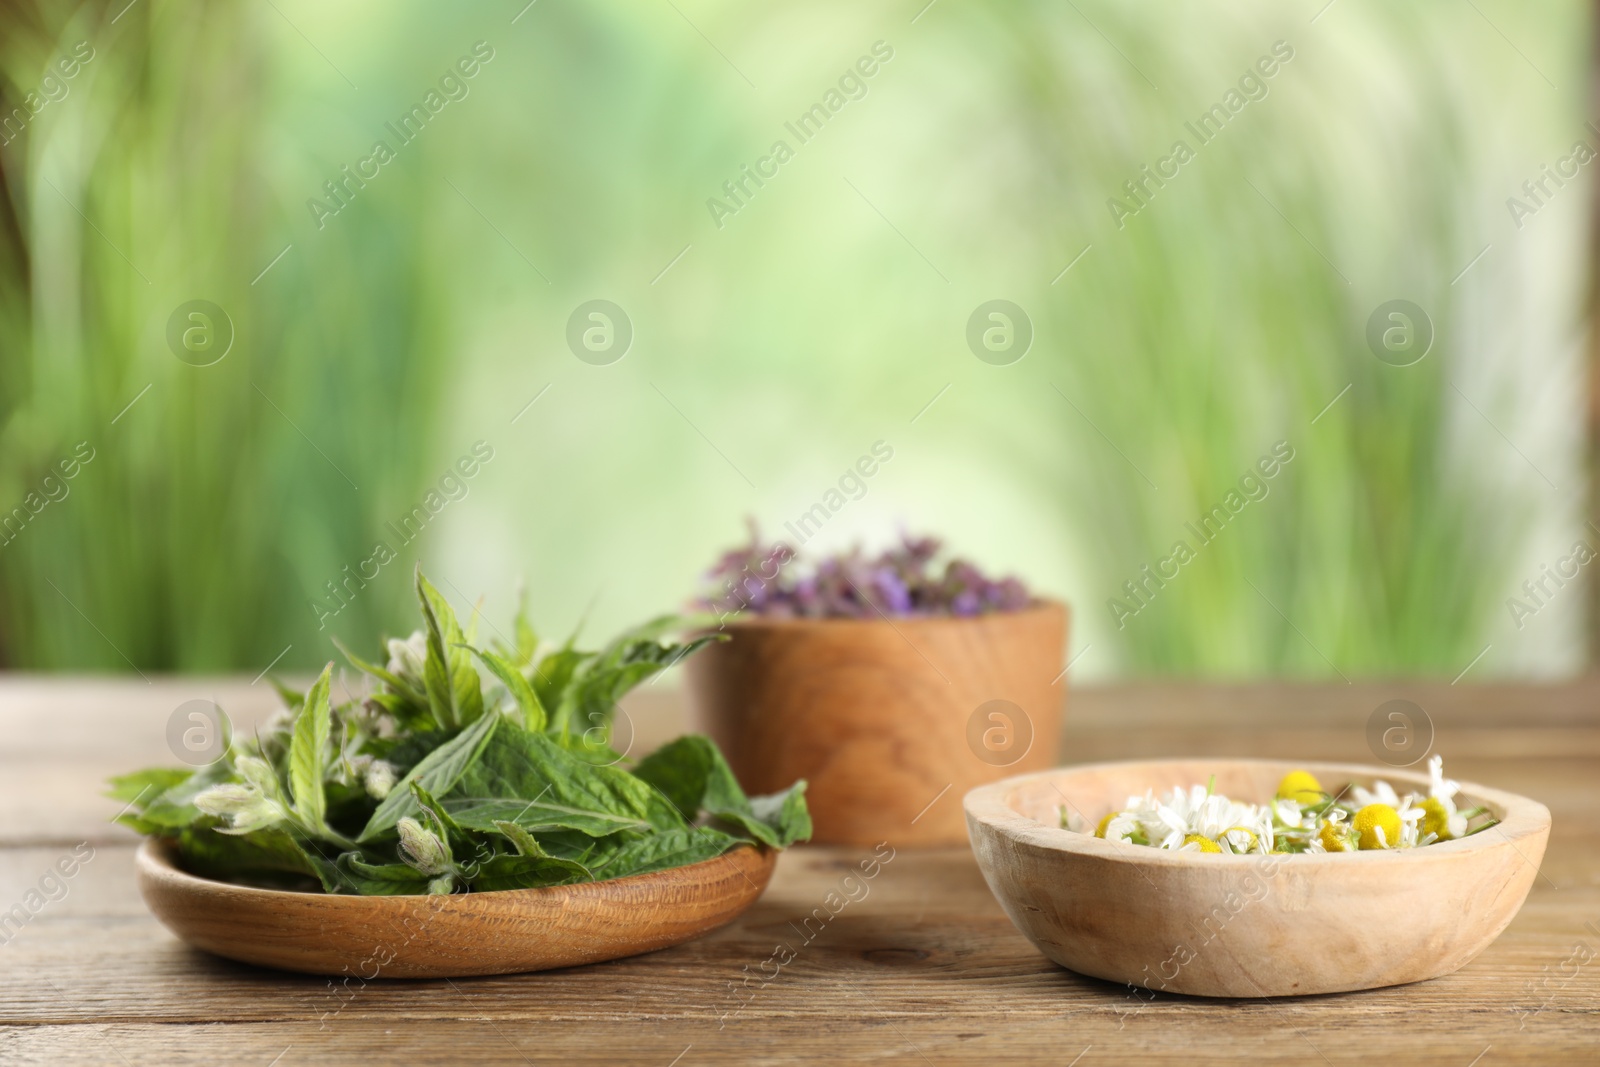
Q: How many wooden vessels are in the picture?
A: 3